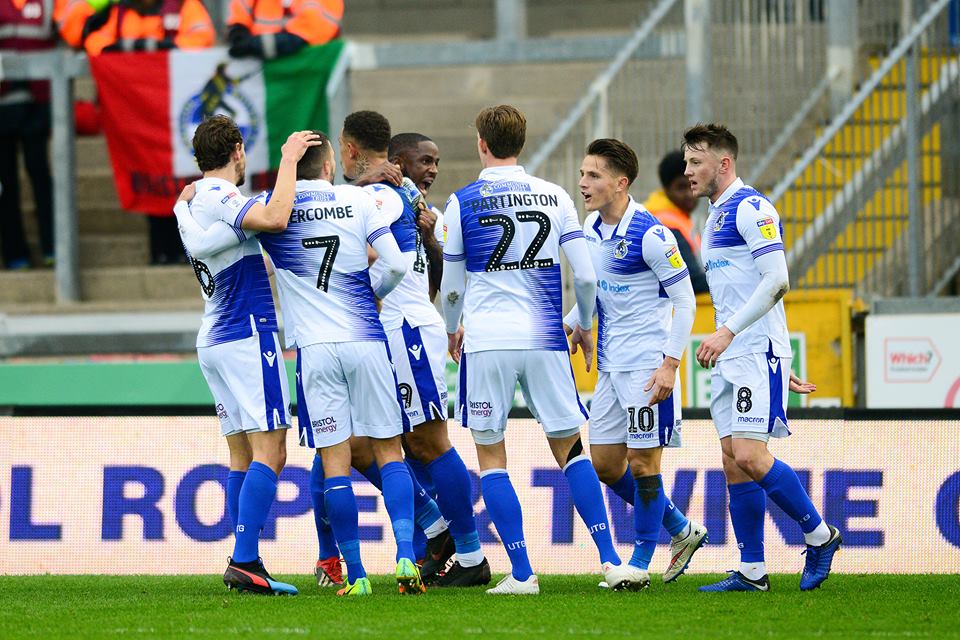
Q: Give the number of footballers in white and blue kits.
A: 7